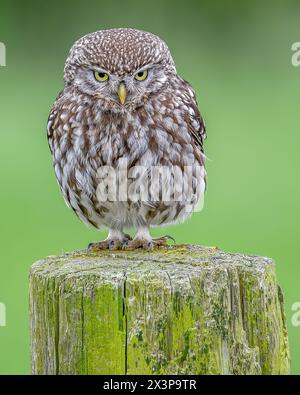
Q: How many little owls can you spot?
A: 1